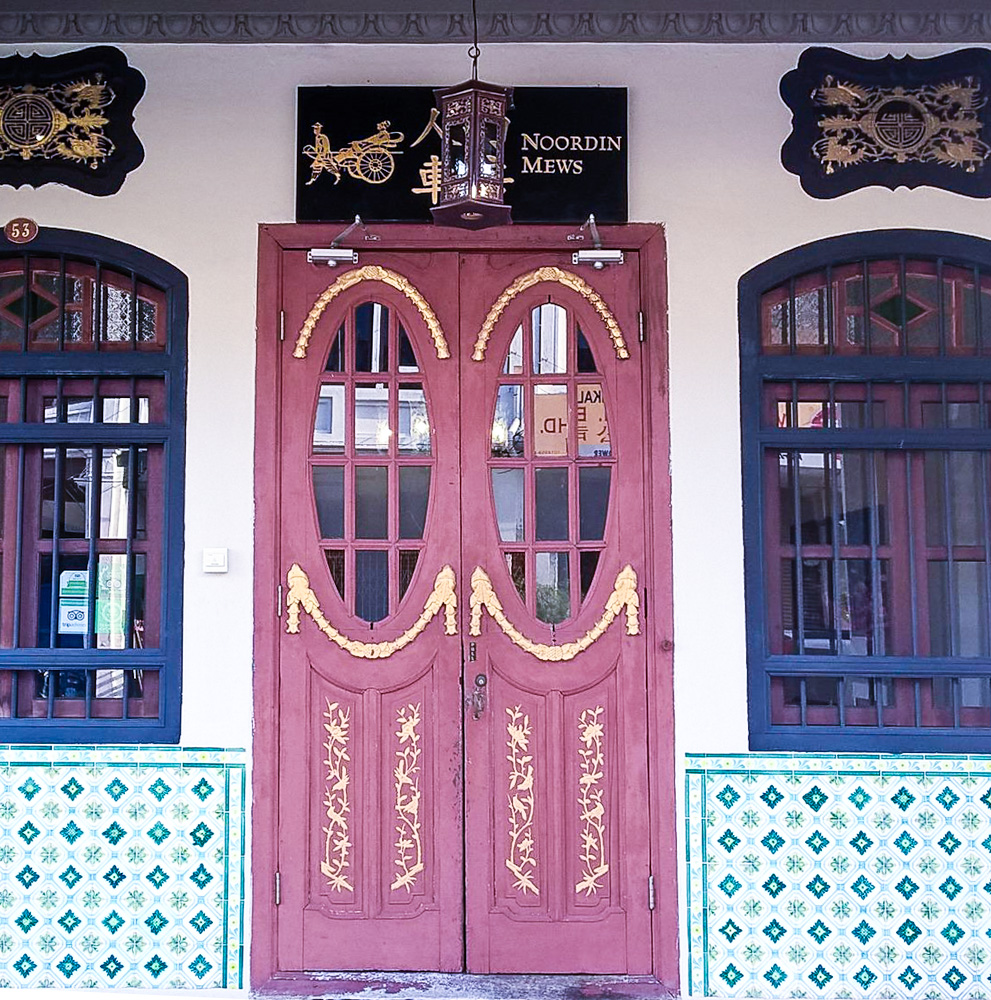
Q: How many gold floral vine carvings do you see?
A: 4